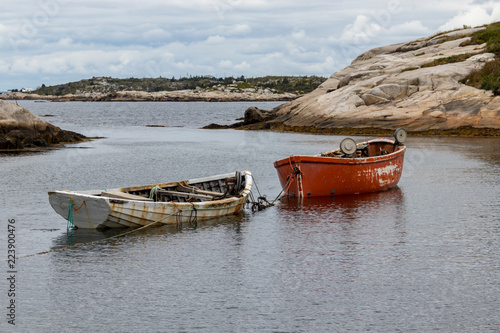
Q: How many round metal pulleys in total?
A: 2